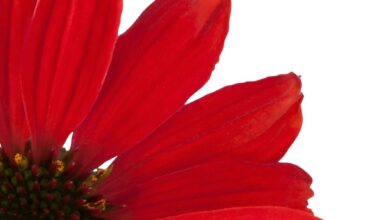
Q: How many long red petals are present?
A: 6